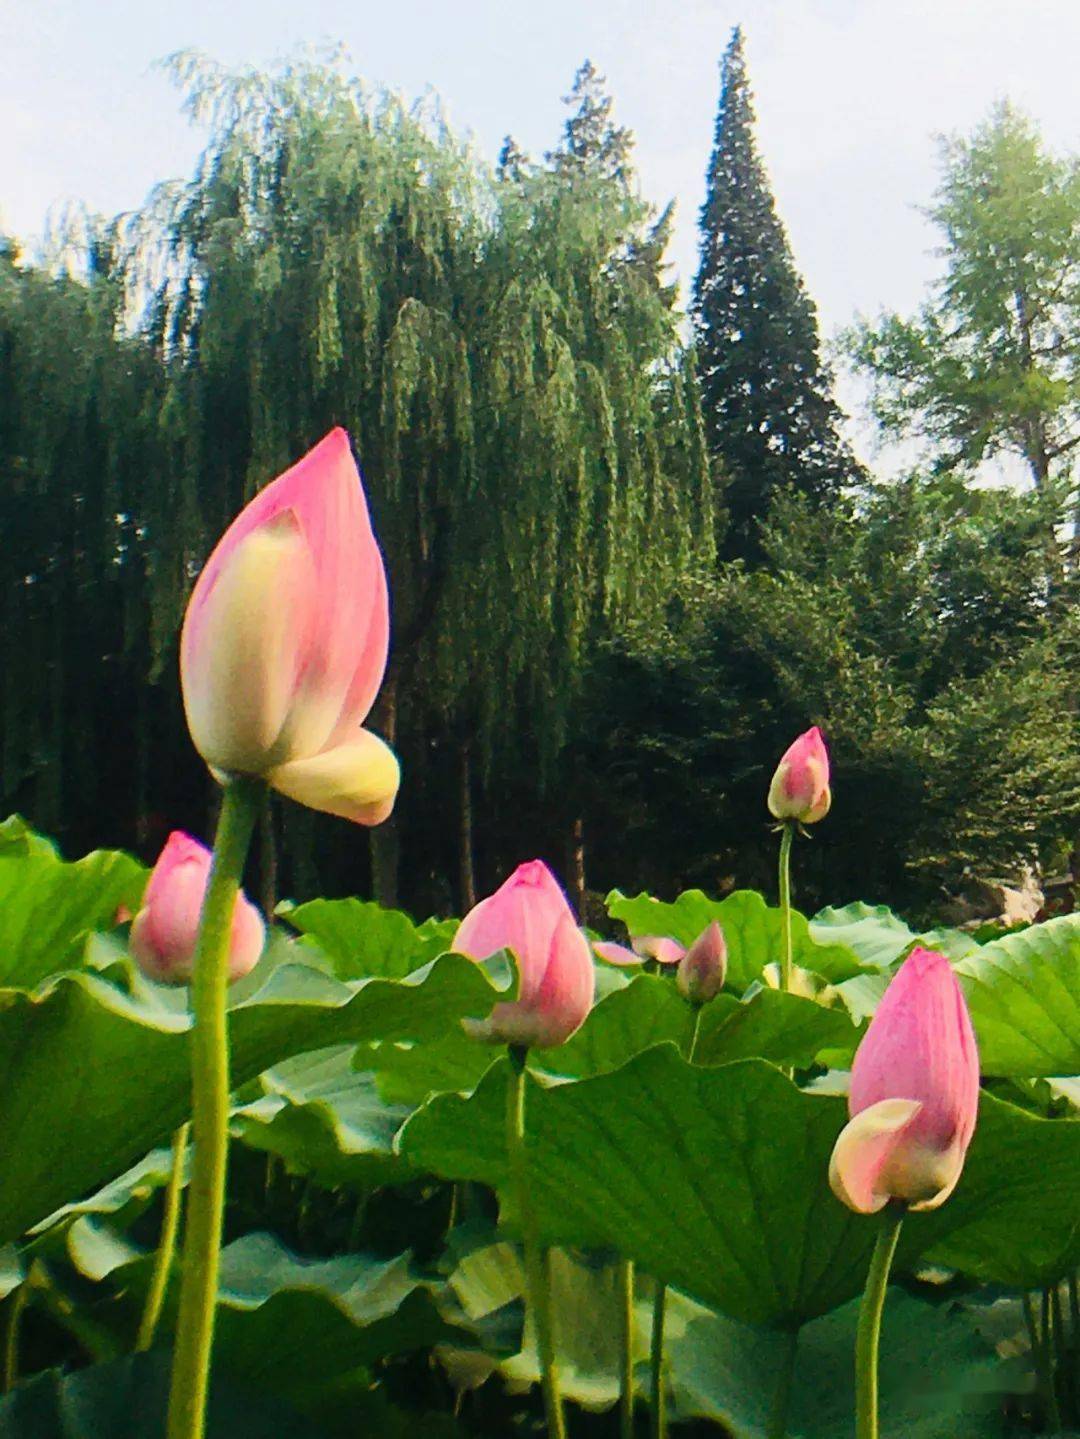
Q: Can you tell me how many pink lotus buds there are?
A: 6